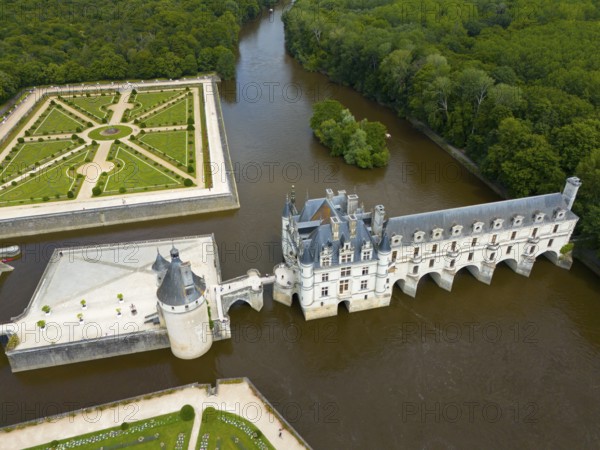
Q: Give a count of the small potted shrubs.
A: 6